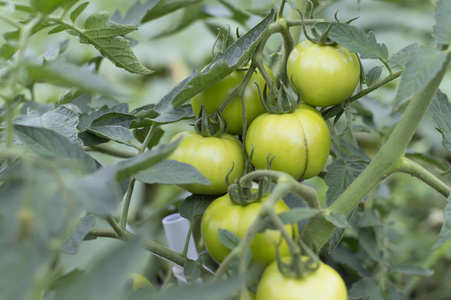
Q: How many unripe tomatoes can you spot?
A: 6